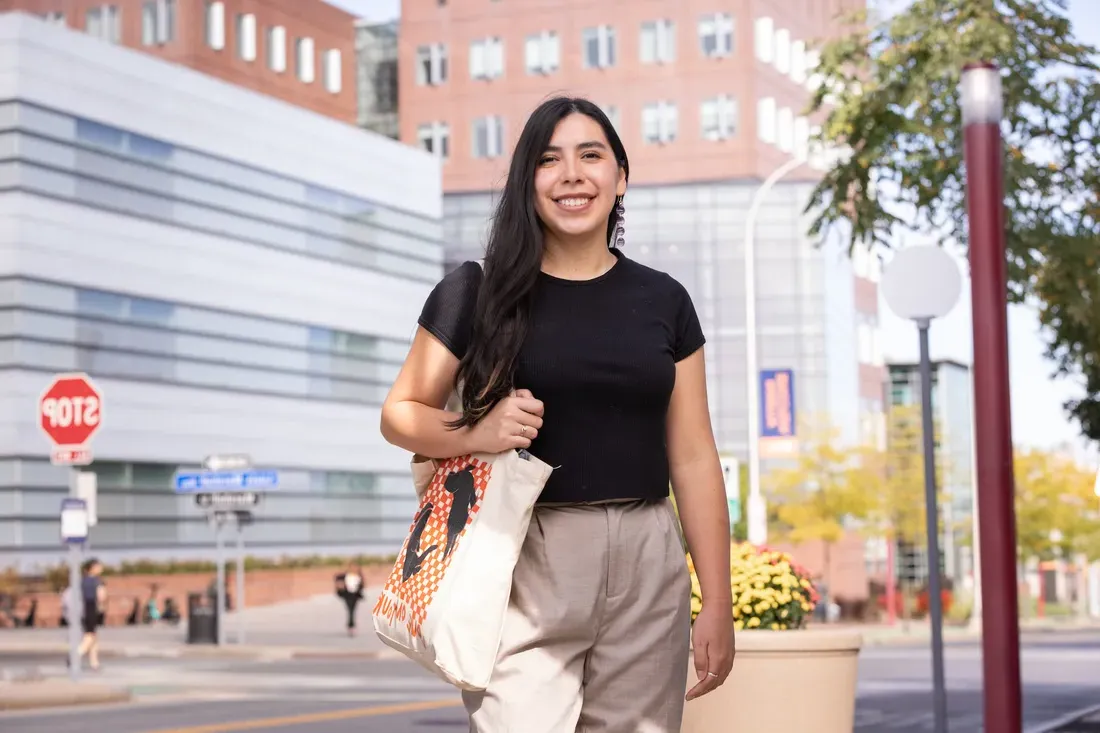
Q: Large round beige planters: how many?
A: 1